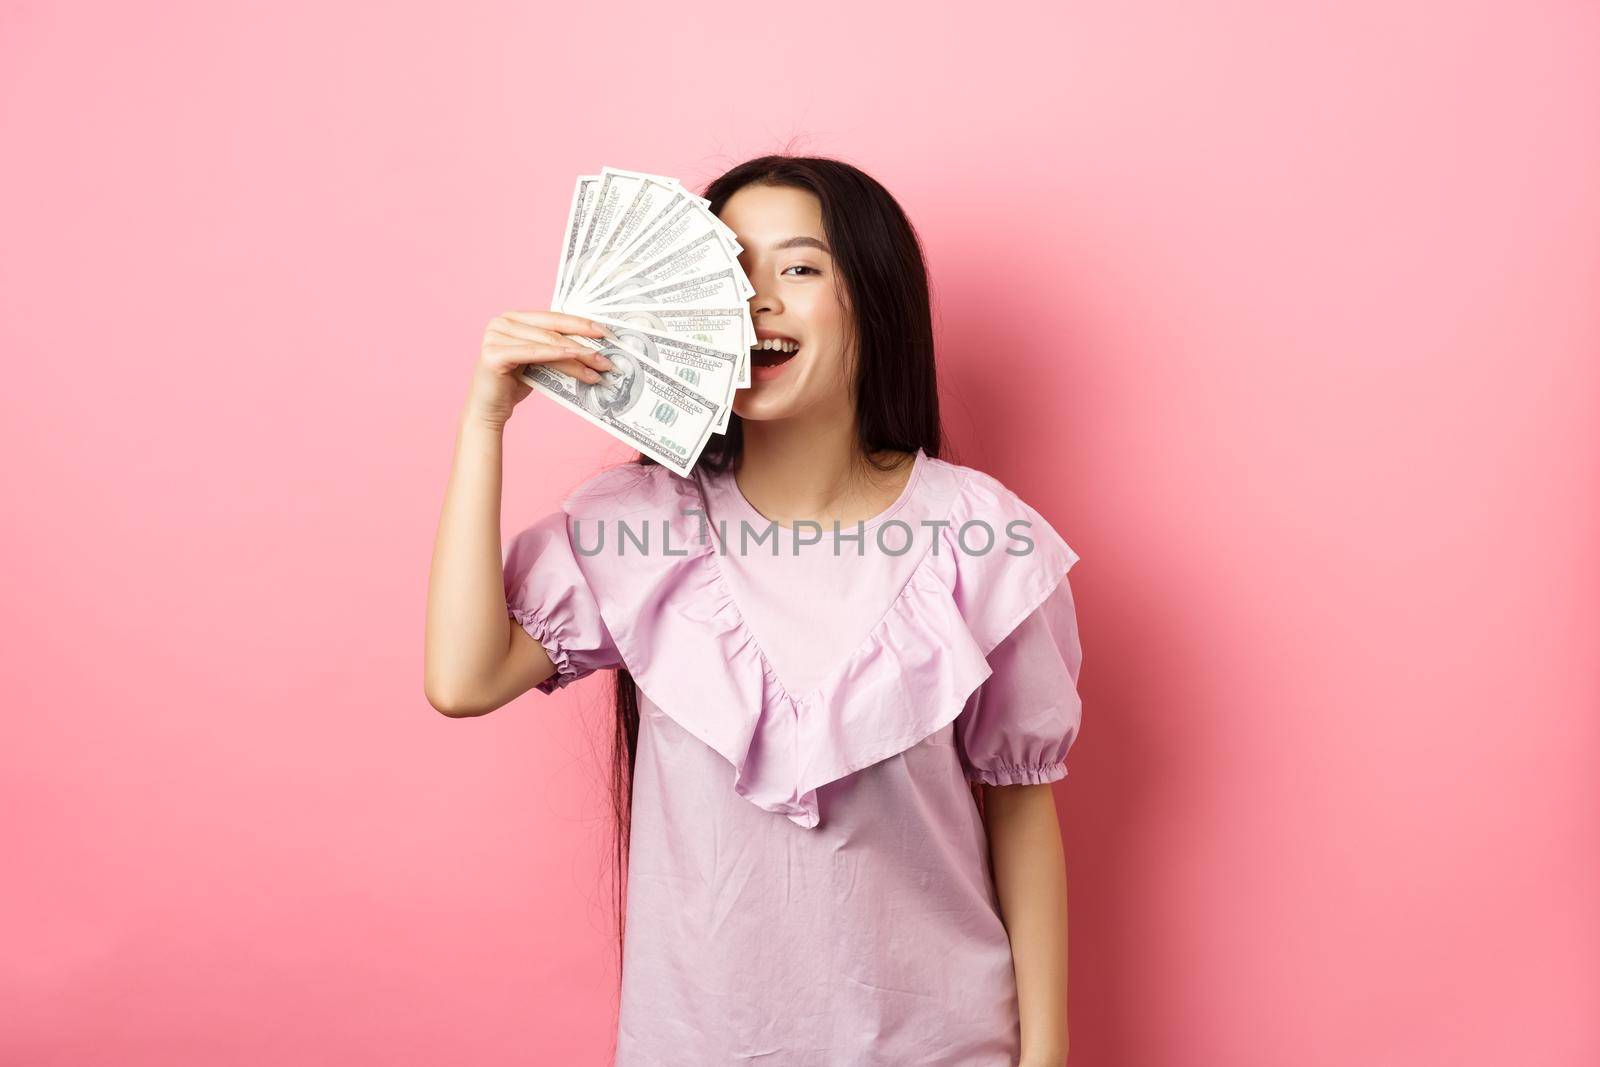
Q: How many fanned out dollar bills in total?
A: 10